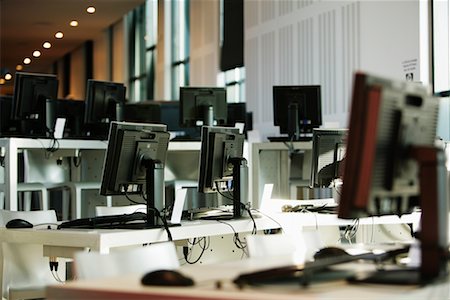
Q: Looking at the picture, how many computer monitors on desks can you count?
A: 8